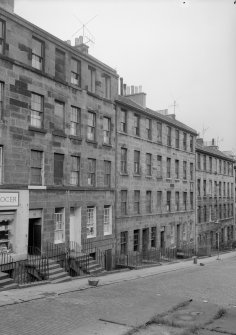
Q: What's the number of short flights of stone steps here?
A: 3